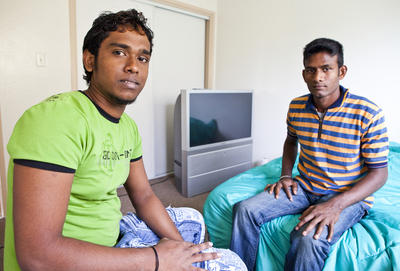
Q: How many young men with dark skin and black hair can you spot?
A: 2